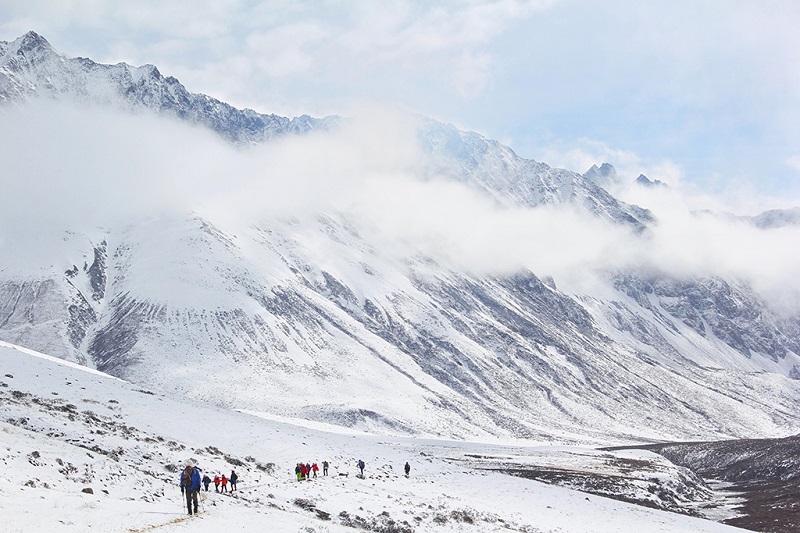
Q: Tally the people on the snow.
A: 12